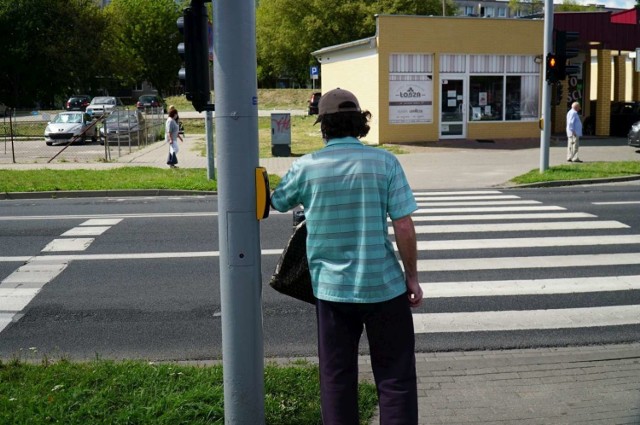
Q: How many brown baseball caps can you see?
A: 1